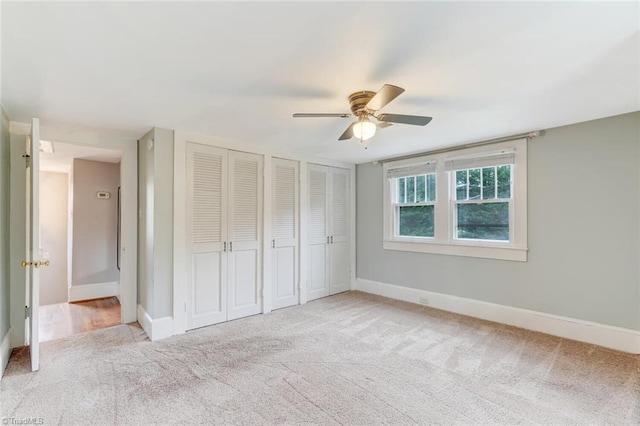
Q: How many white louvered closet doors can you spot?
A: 5